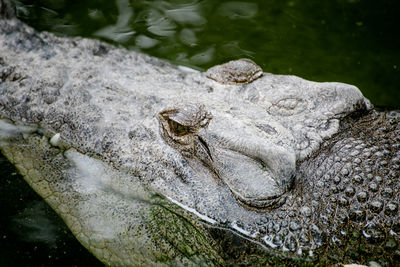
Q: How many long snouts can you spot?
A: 1